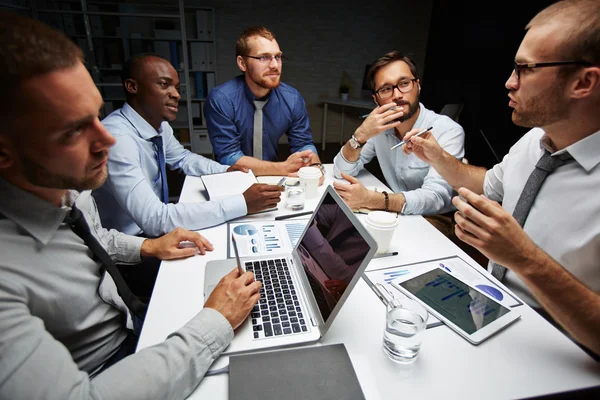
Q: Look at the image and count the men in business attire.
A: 5